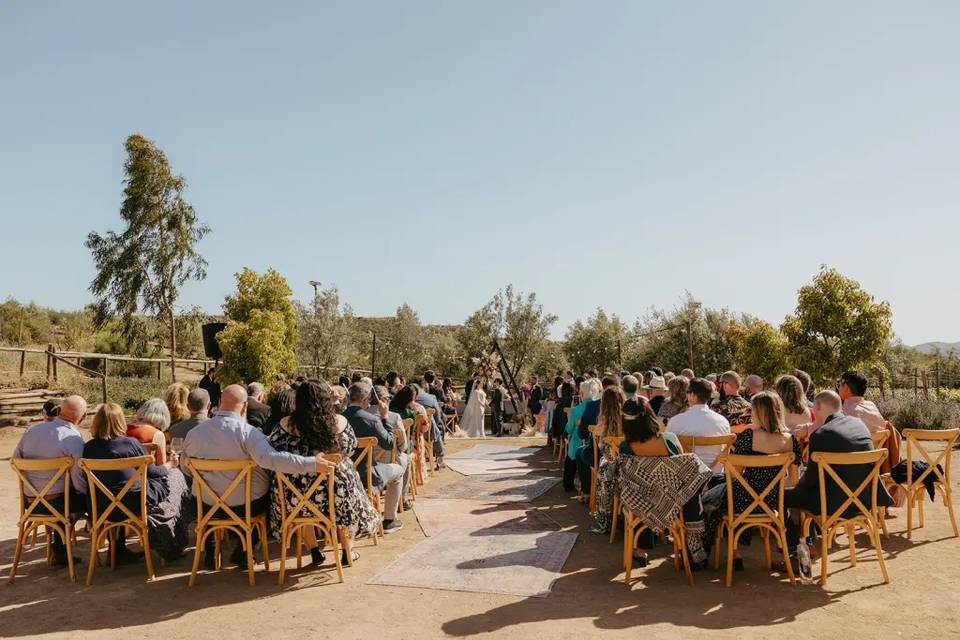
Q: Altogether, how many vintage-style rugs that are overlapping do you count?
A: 5